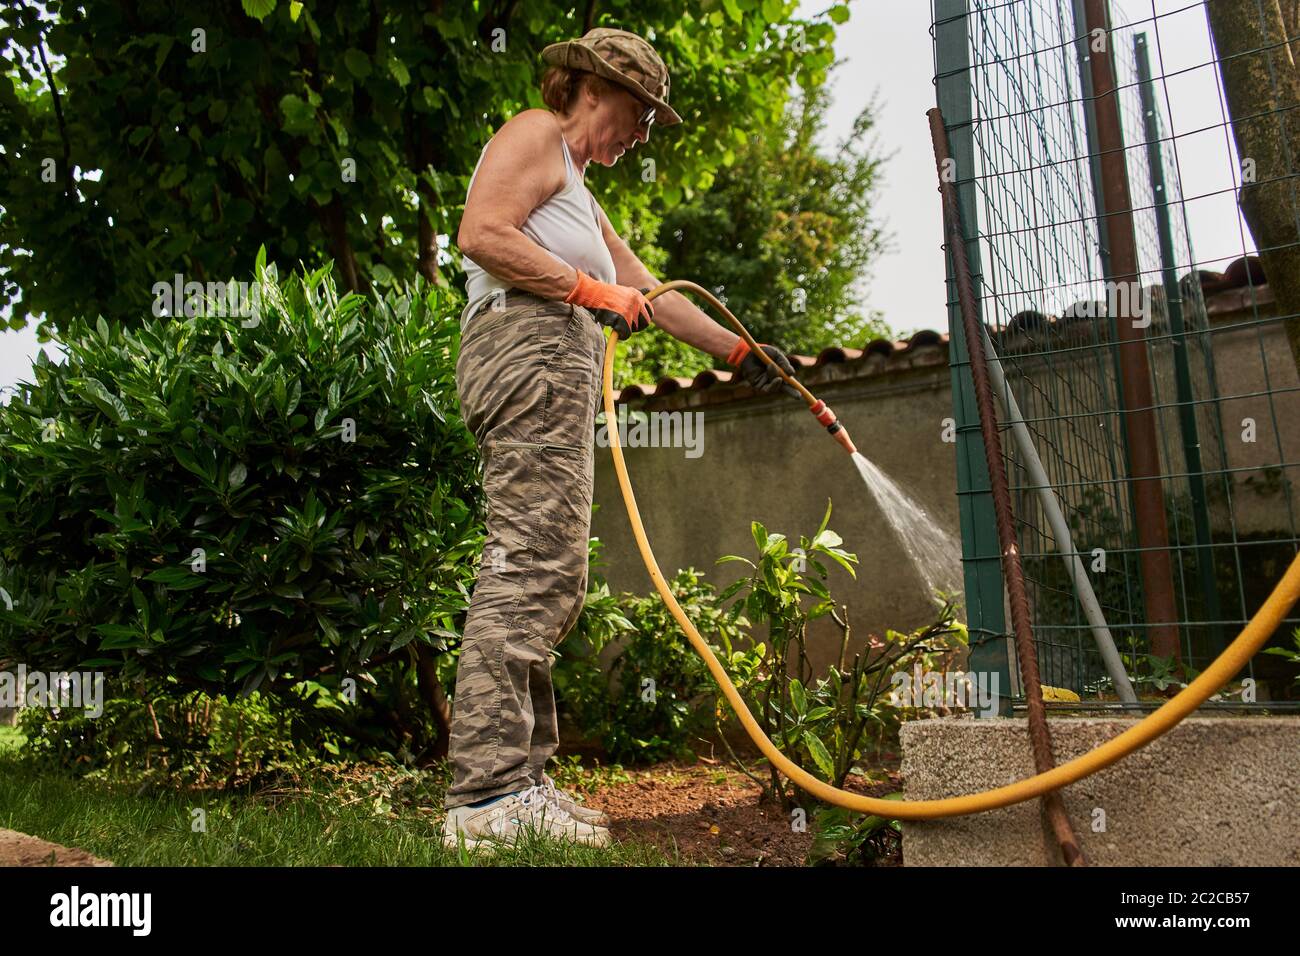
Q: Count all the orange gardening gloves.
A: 2